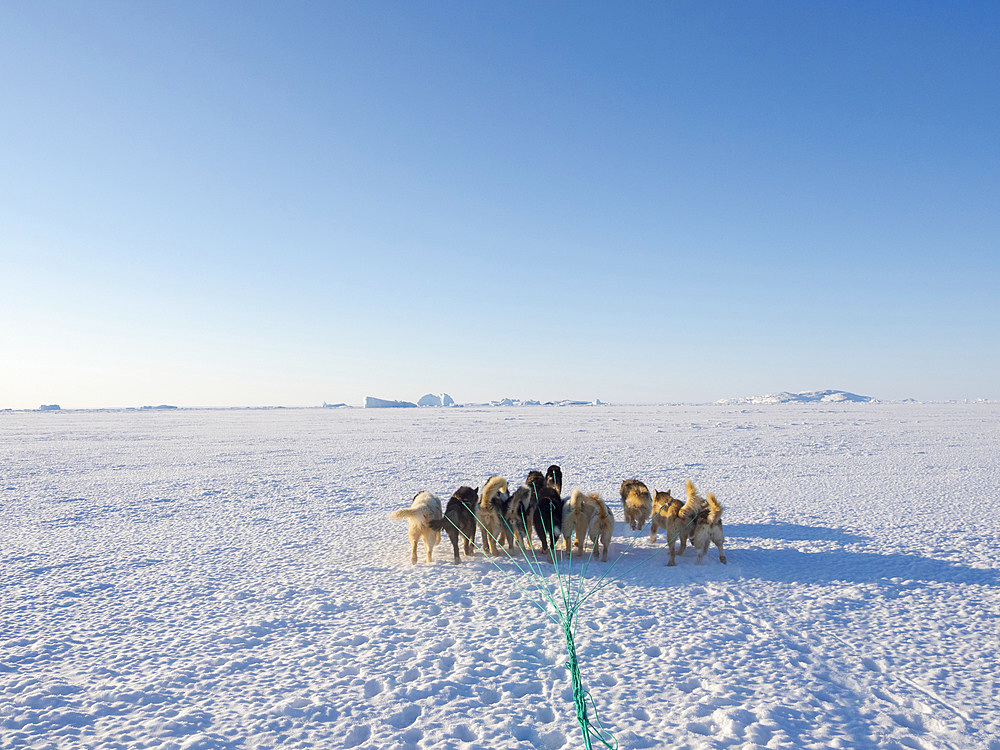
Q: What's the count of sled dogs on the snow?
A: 12